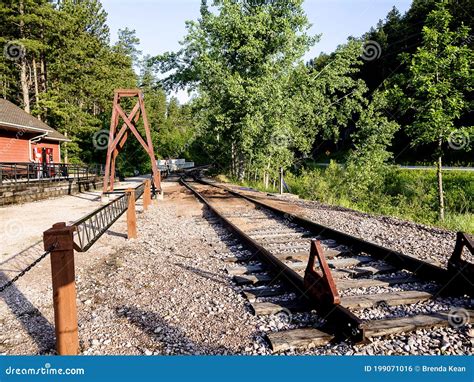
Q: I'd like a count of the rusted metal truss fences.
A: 2